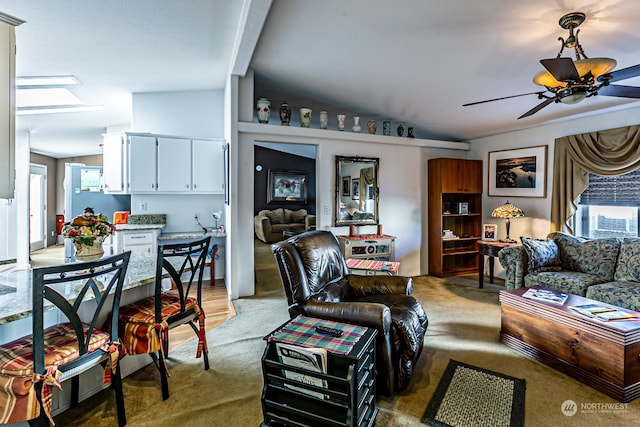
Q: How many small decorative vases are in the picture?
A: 10